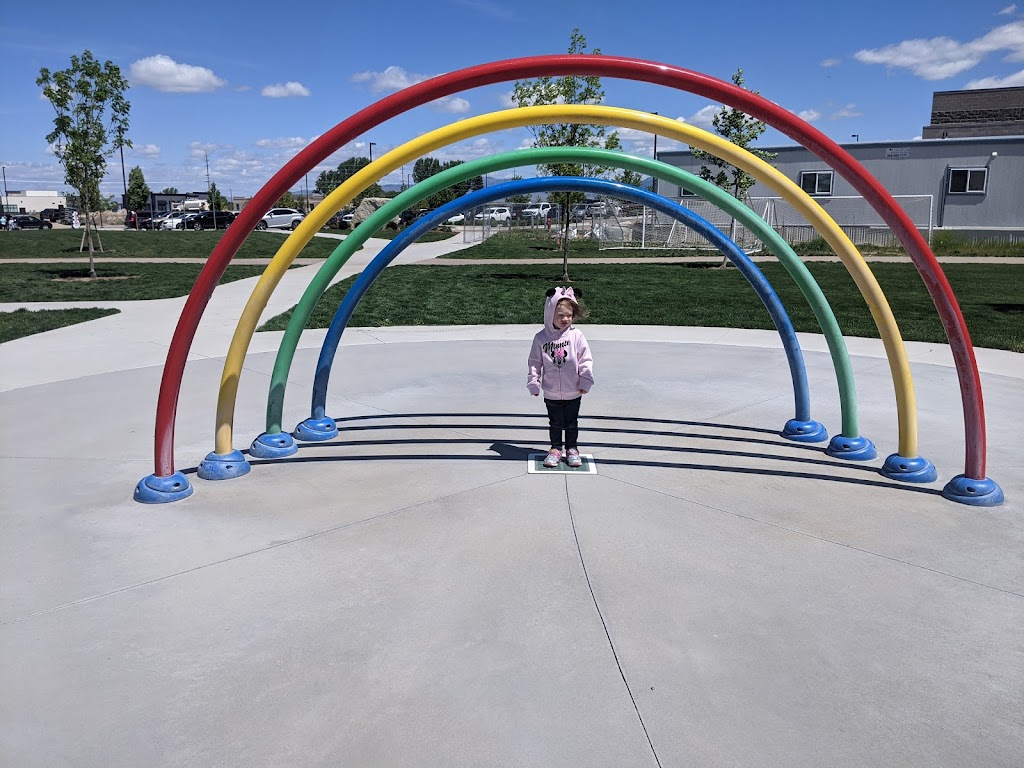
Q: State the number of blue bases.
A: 8